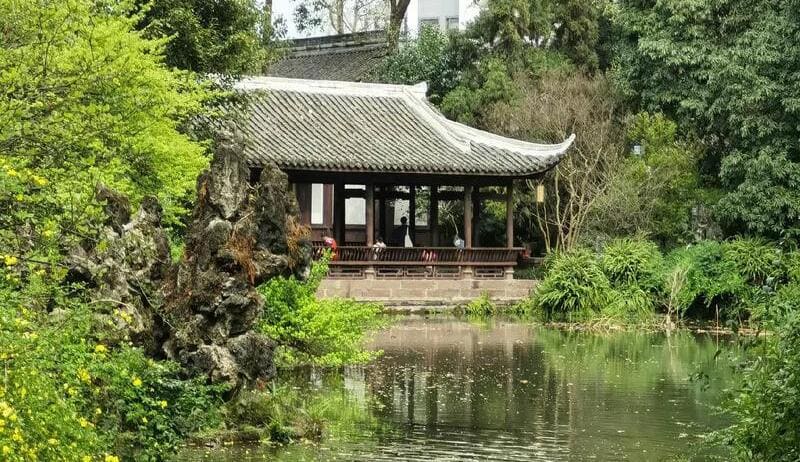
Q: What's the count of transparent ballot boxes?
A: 0